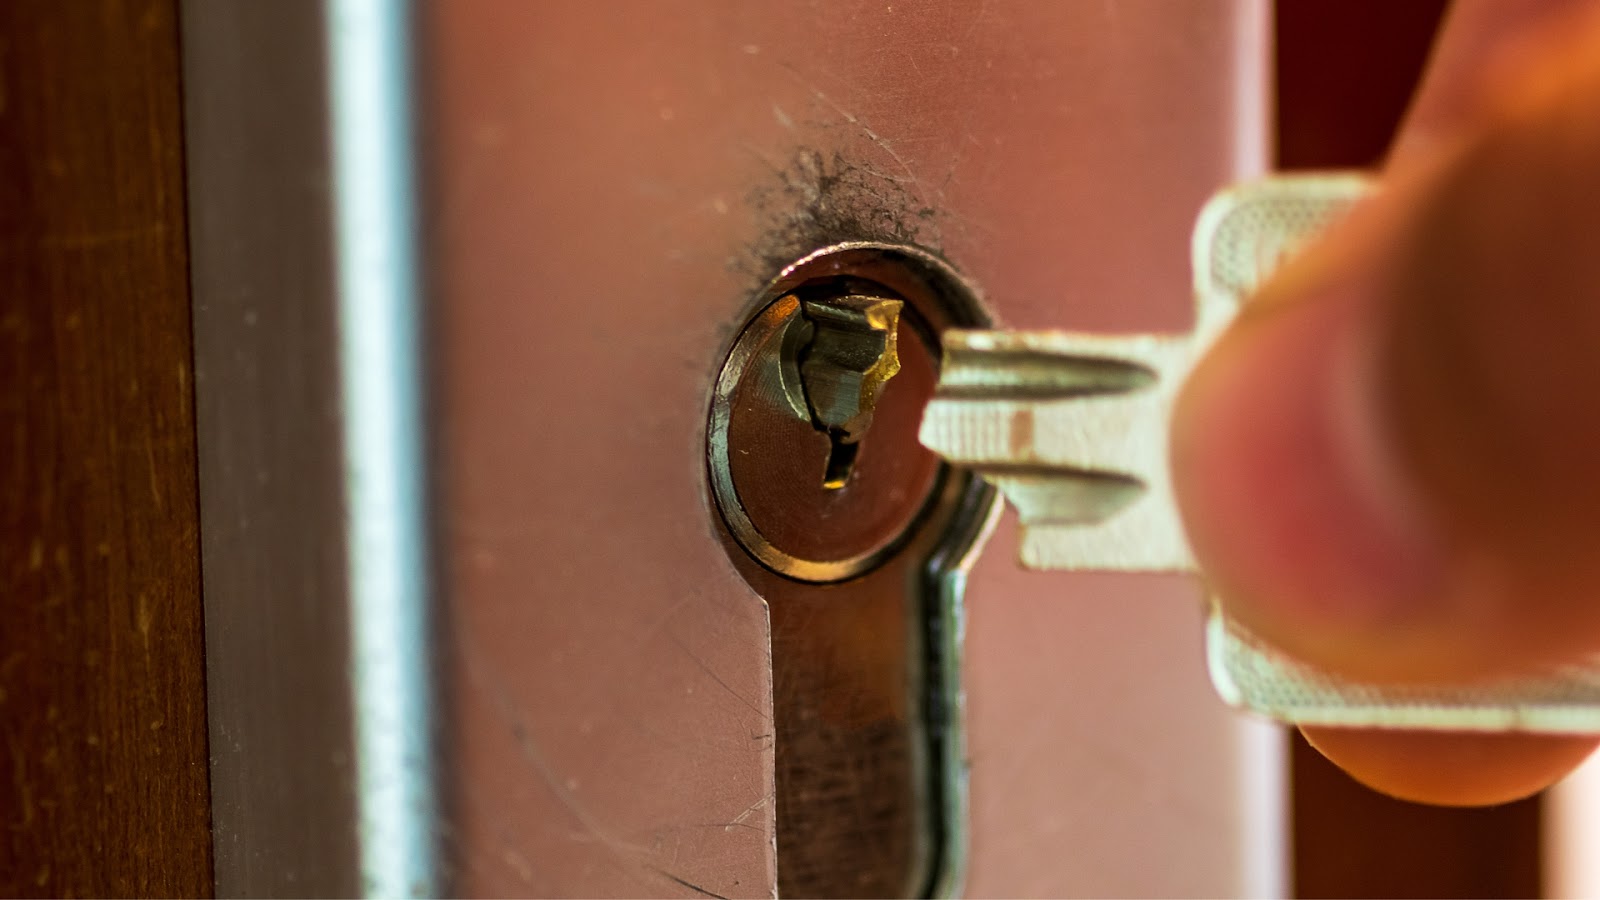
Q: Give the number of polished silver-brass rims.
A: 1